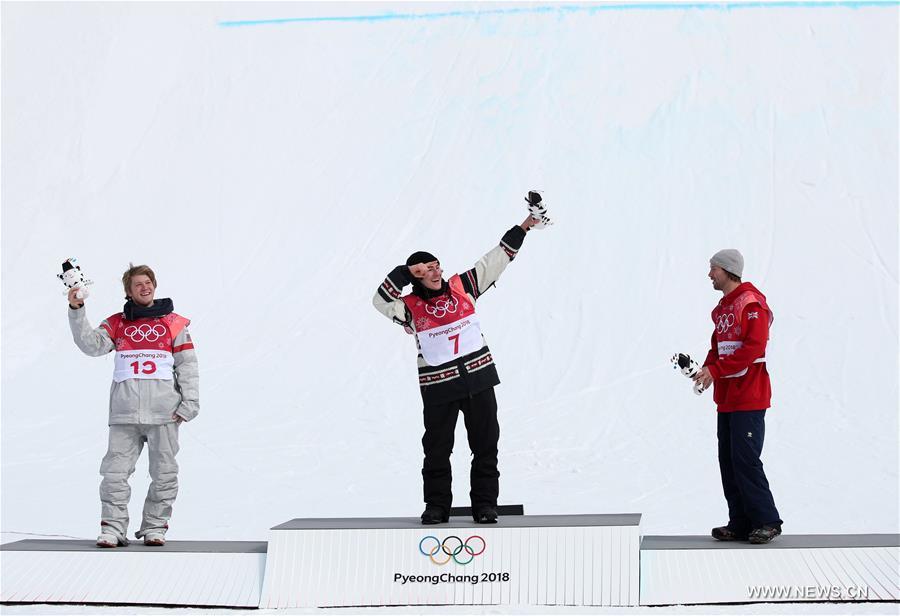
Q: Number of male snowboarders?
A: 3